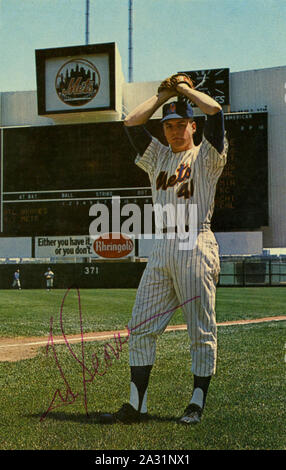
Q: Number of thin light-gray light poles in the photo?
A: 2